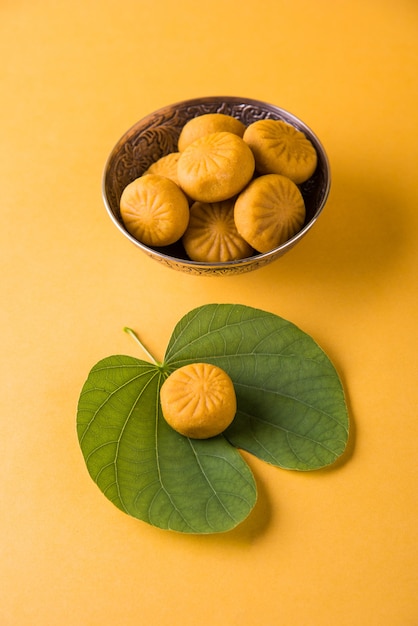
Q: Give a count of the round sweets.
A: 8